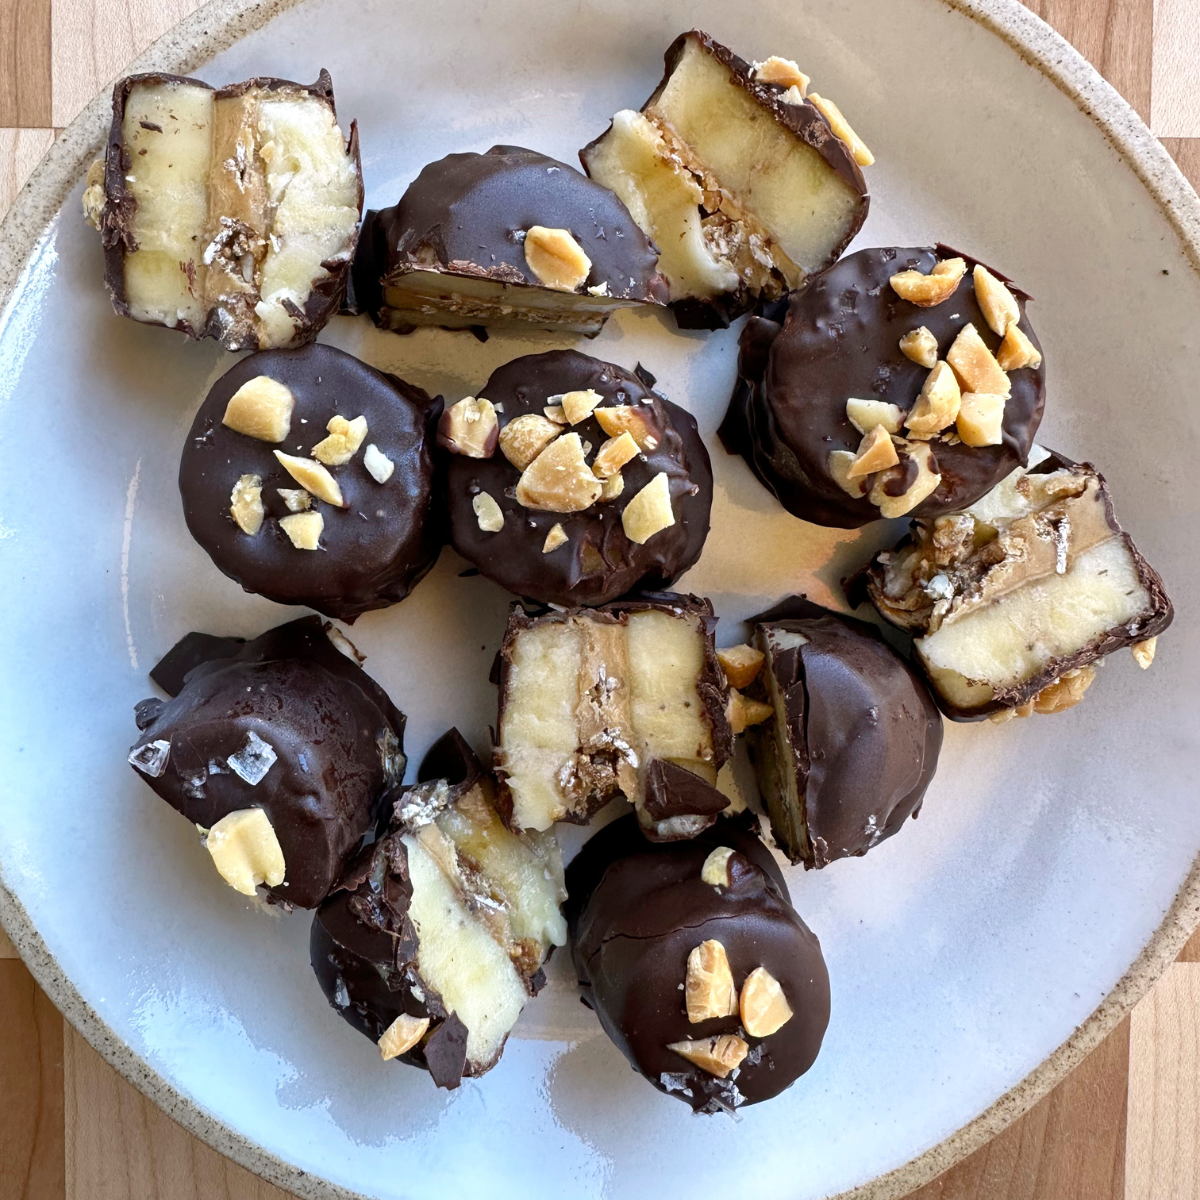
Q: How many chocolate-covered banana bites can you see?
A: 12